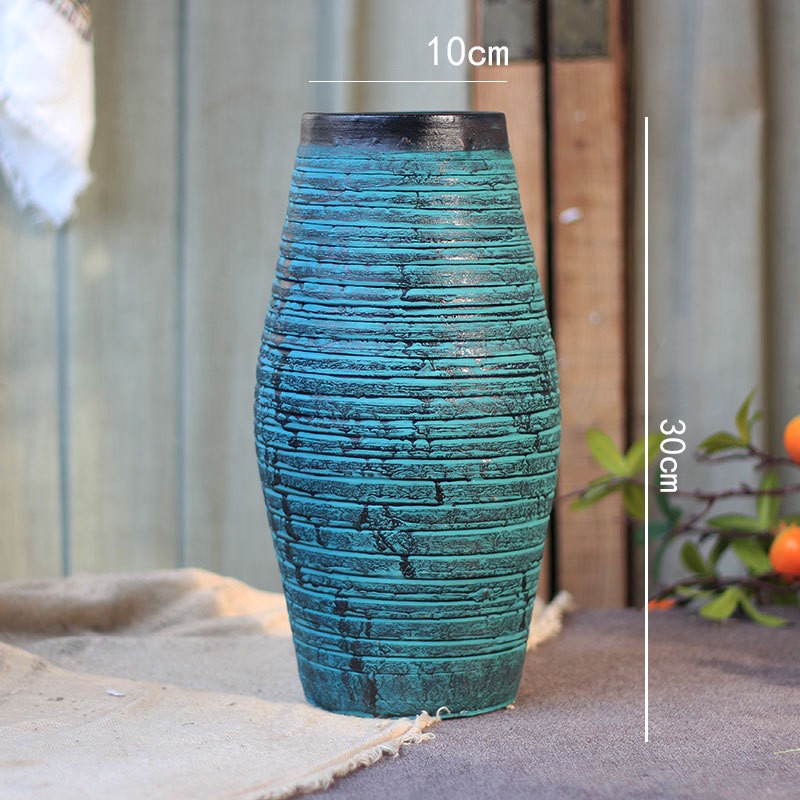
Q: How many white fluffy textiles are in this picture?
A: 1